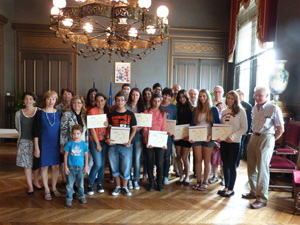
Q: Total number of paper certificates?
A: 8